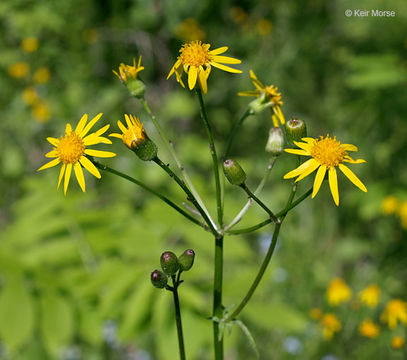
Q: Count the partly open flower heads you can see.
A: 2